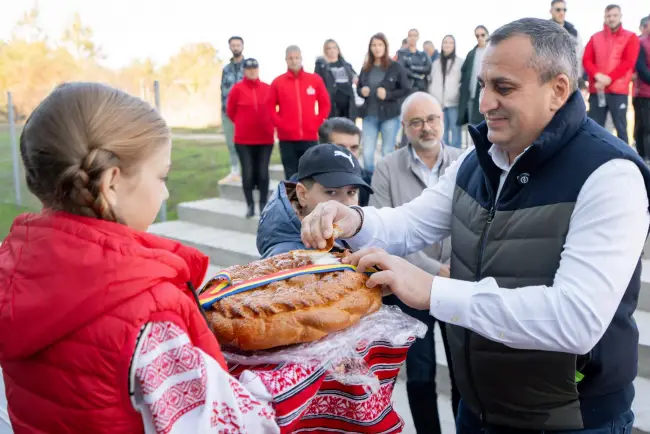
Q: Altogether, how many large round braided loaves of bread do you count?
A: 1